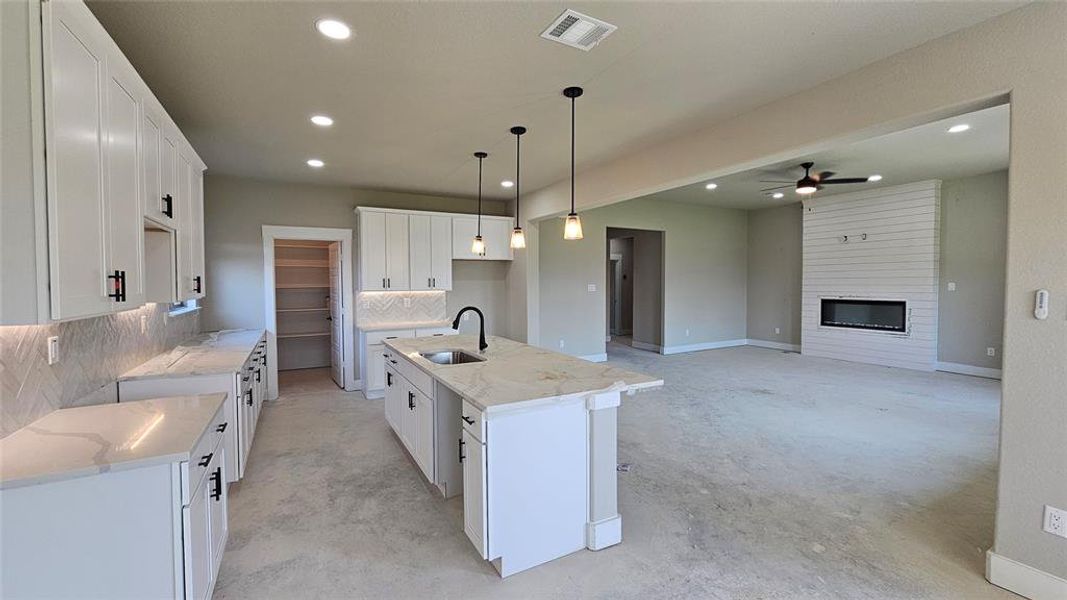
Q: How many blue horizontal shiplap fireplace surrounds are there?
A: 0